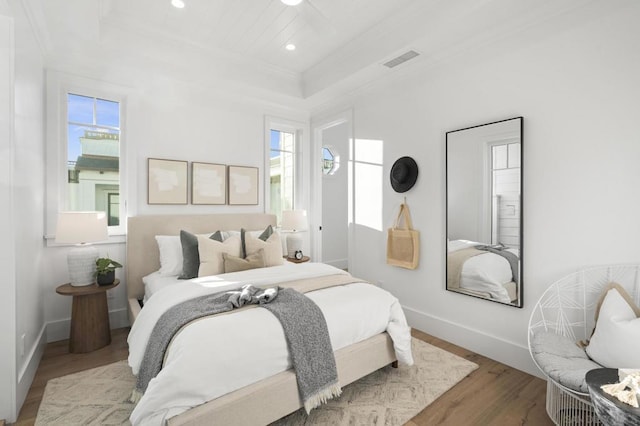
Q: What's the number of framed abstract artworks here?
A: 3